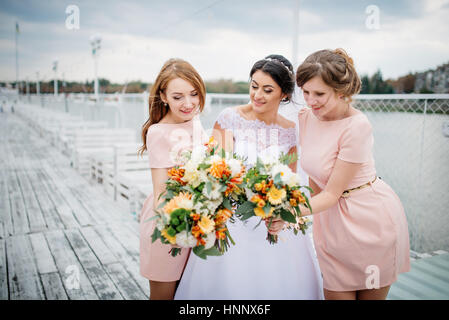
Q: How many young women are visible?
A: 3